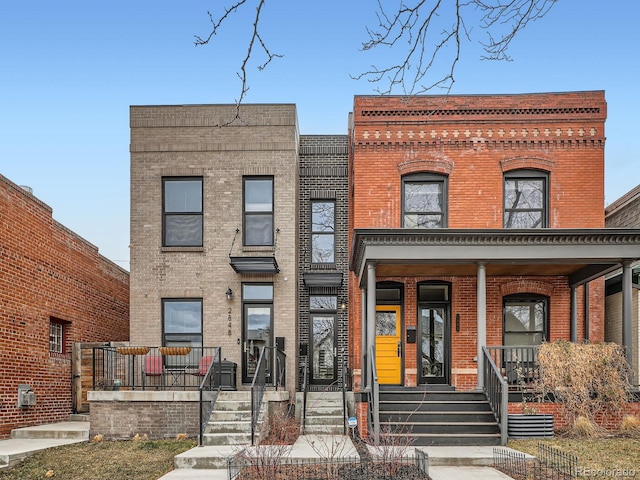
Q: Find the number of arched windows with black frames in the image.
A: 3